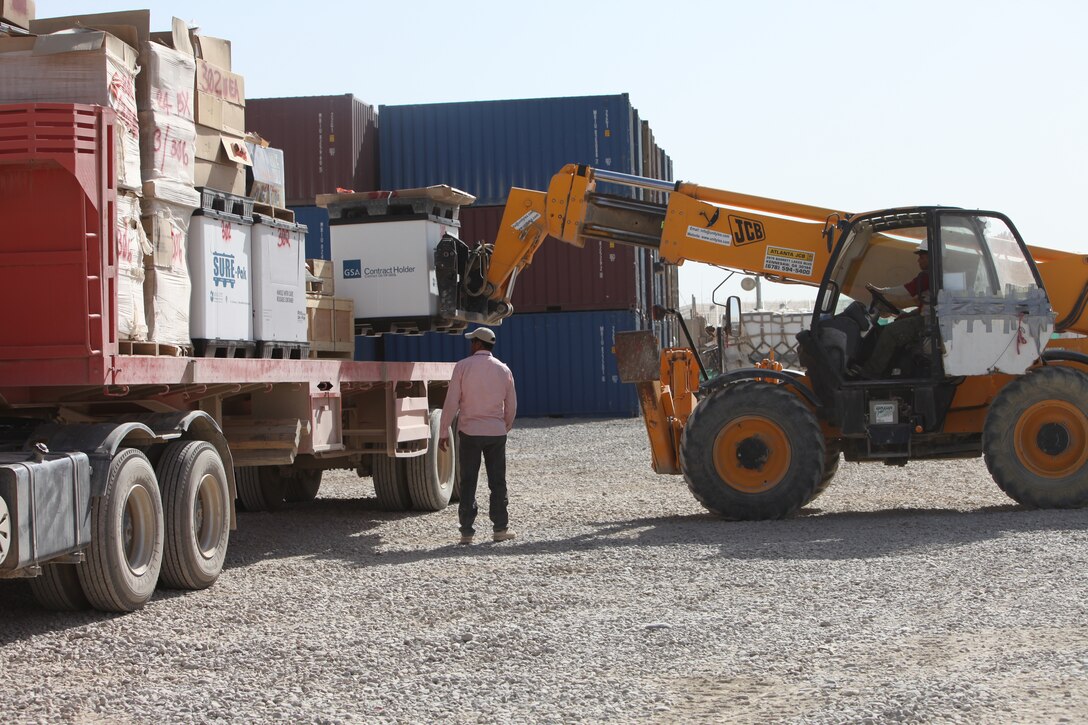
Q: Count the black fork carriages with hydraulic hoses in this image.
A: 1